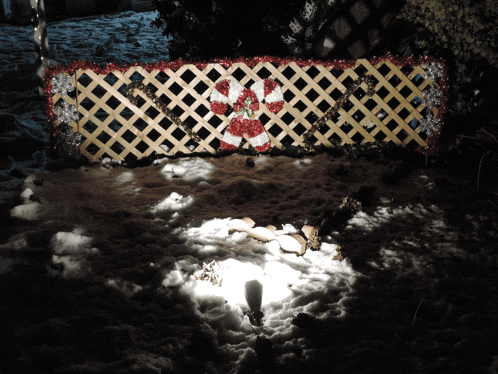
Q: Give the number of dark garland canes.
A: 2